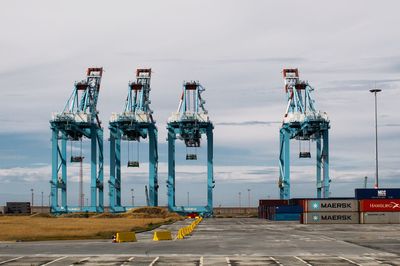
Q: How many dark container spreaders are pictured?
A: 4